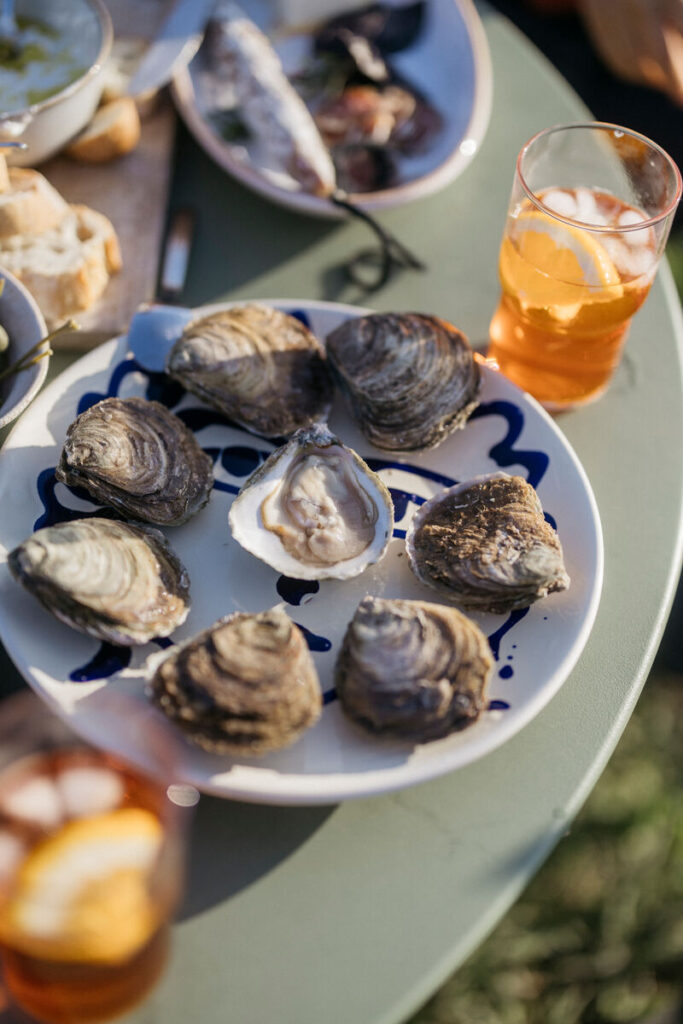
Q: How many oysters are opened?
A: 1